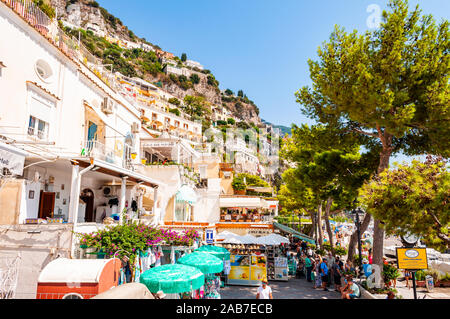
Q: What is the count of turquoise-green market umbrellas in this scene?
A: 3